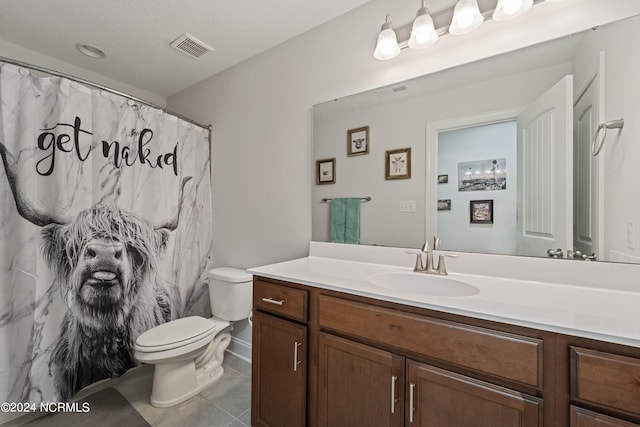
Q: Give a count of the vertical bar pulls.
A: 3